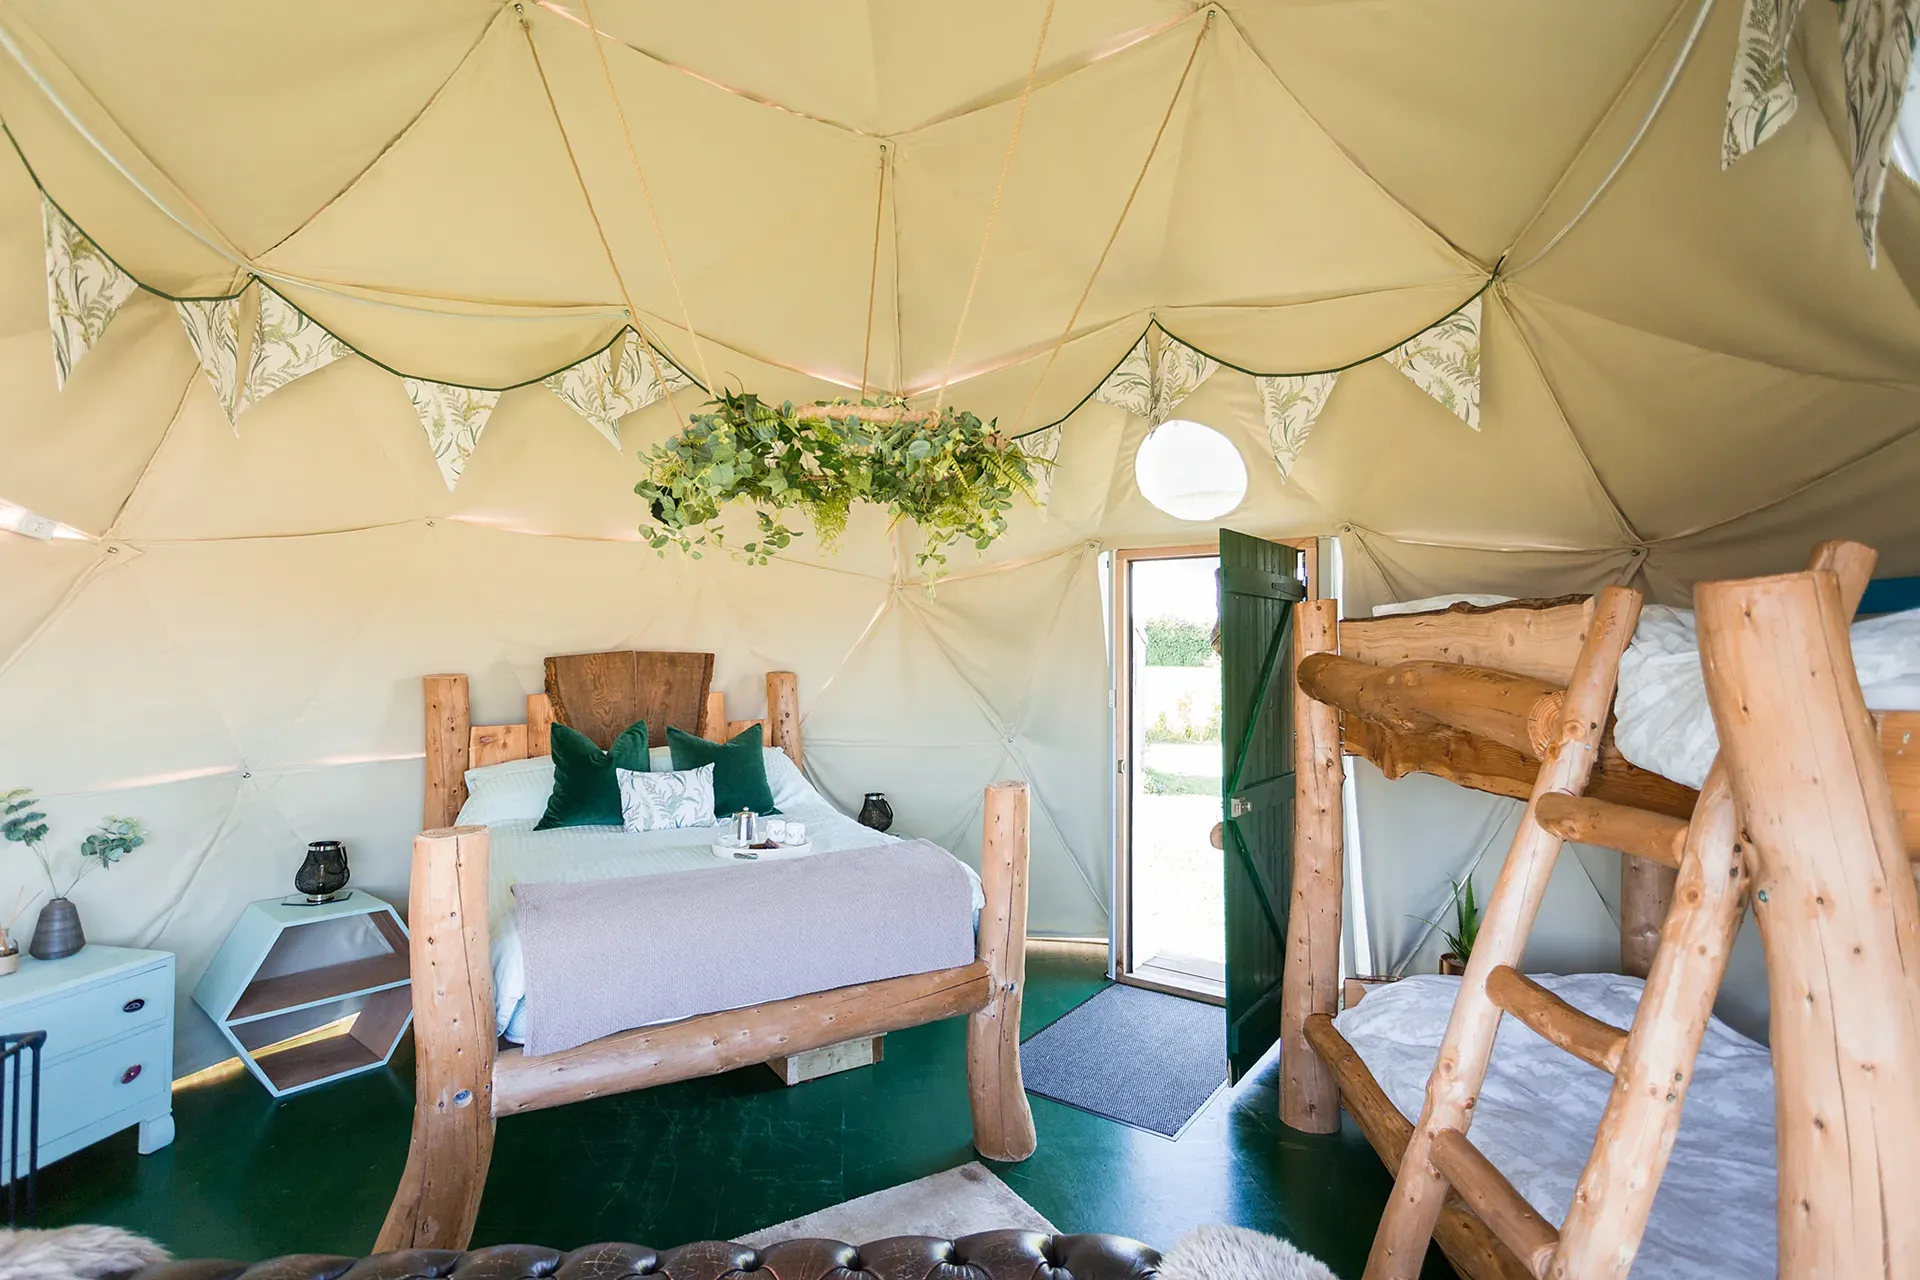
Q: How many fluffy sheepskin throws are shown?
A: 2